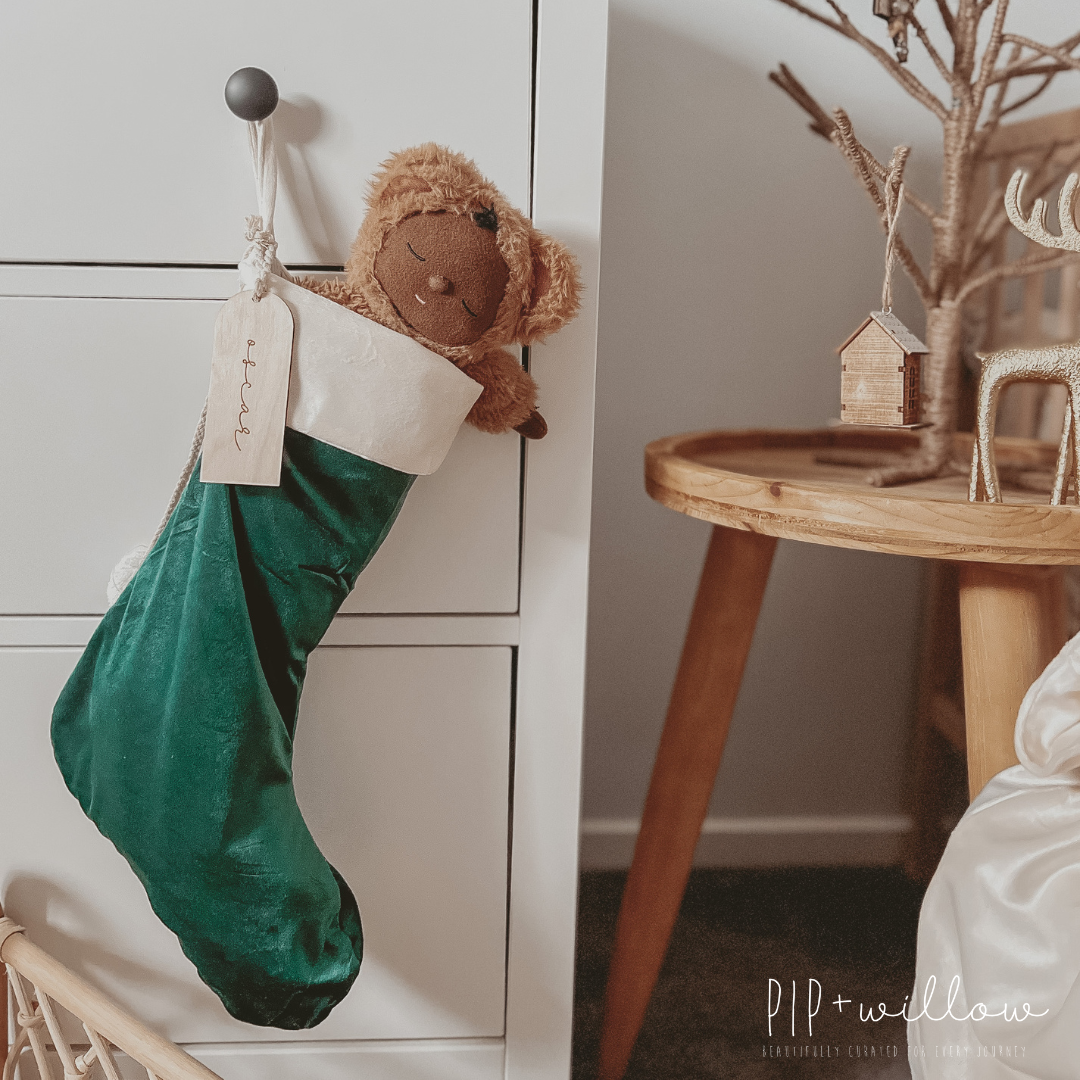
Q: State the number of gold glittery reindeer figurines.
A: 1